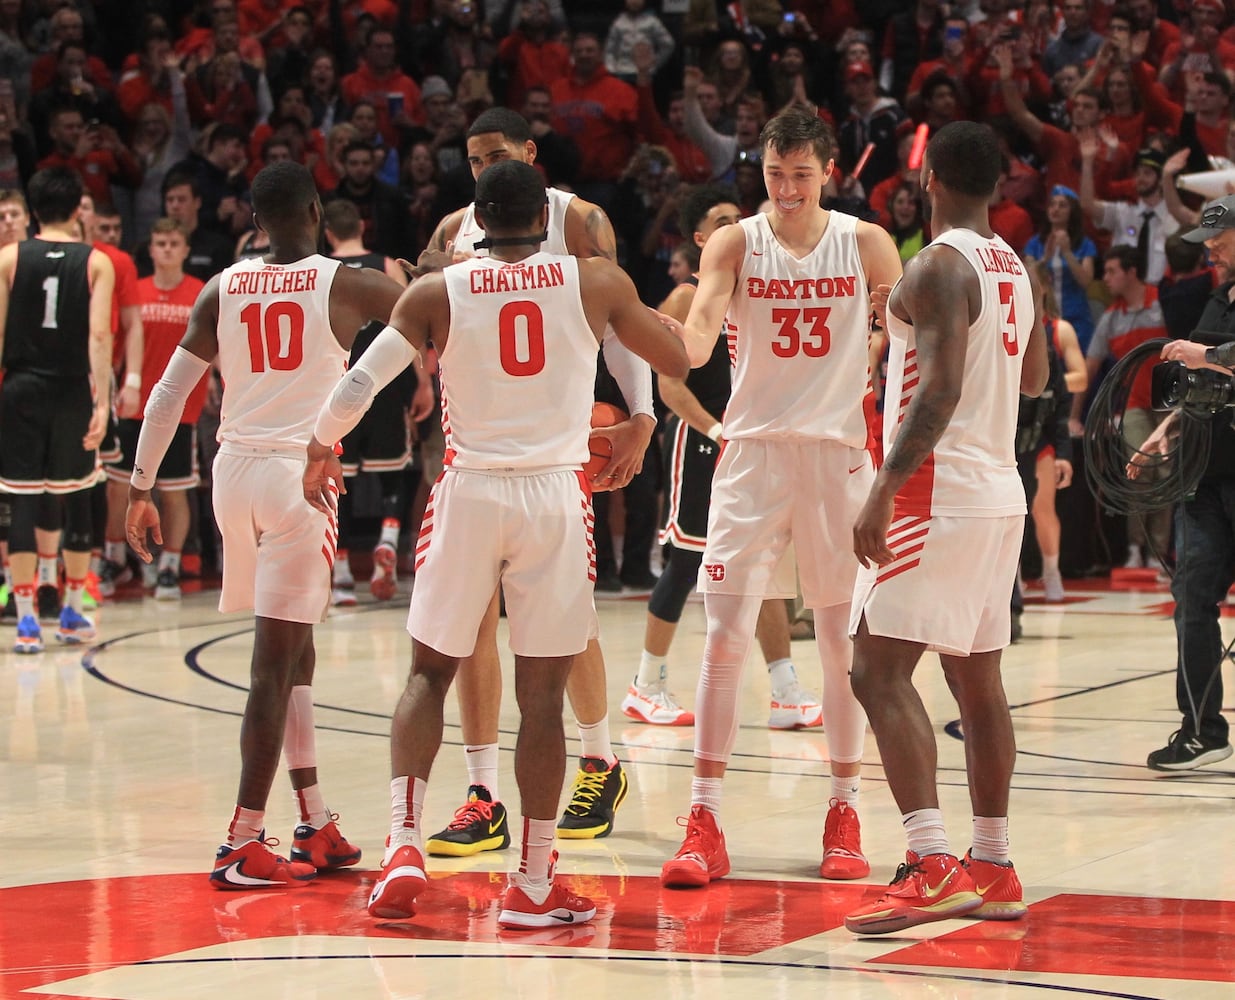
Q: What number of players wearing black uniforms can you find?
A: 3